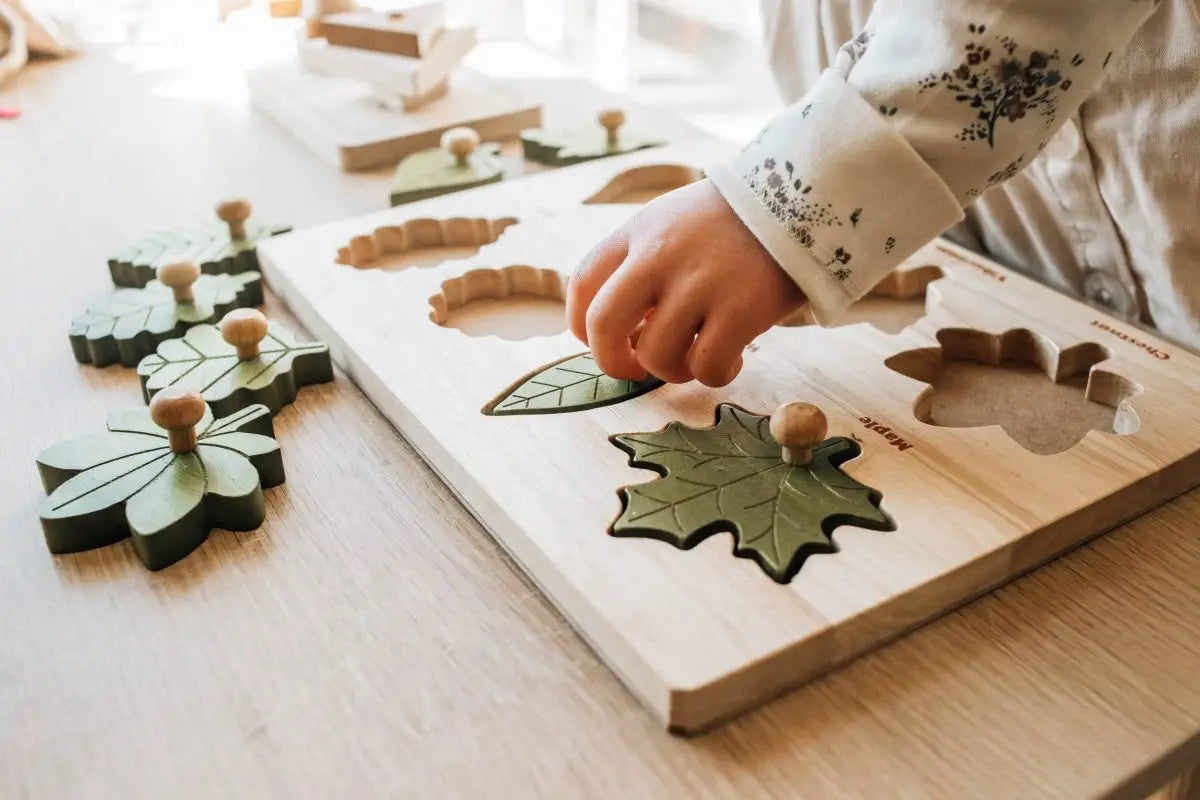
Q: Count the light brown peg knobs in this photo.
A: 7